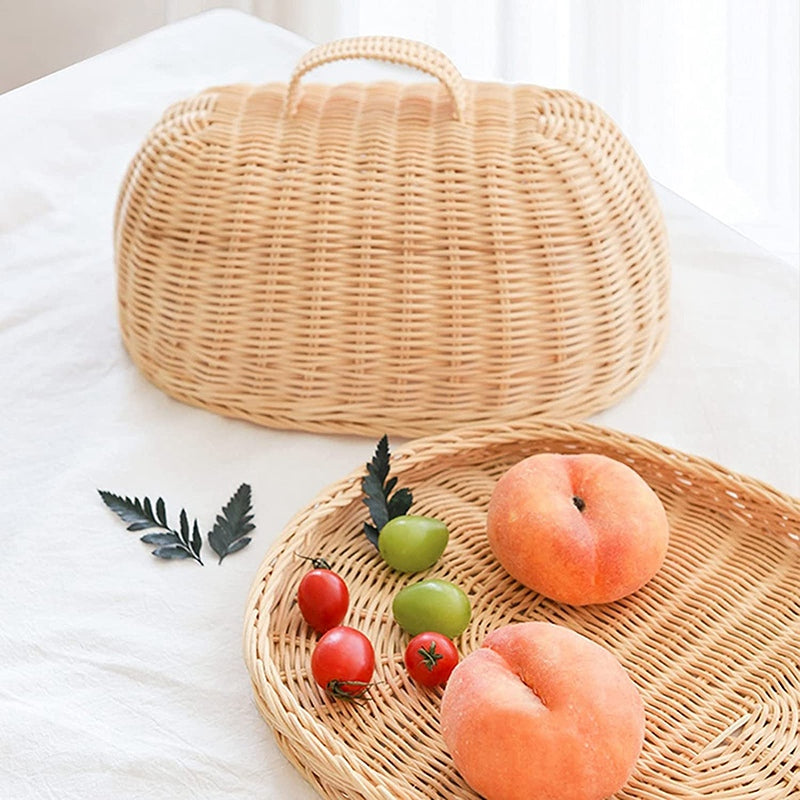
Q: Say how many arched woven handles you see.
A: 1